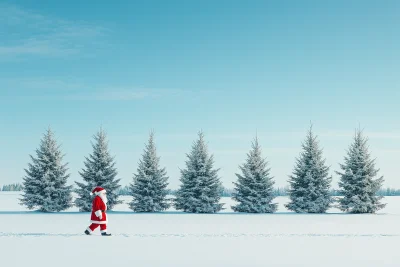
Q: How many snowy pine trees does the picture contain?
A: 7